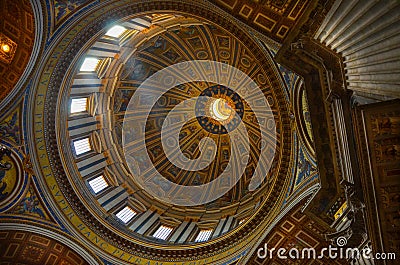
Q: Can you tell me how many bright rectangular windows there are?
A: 8